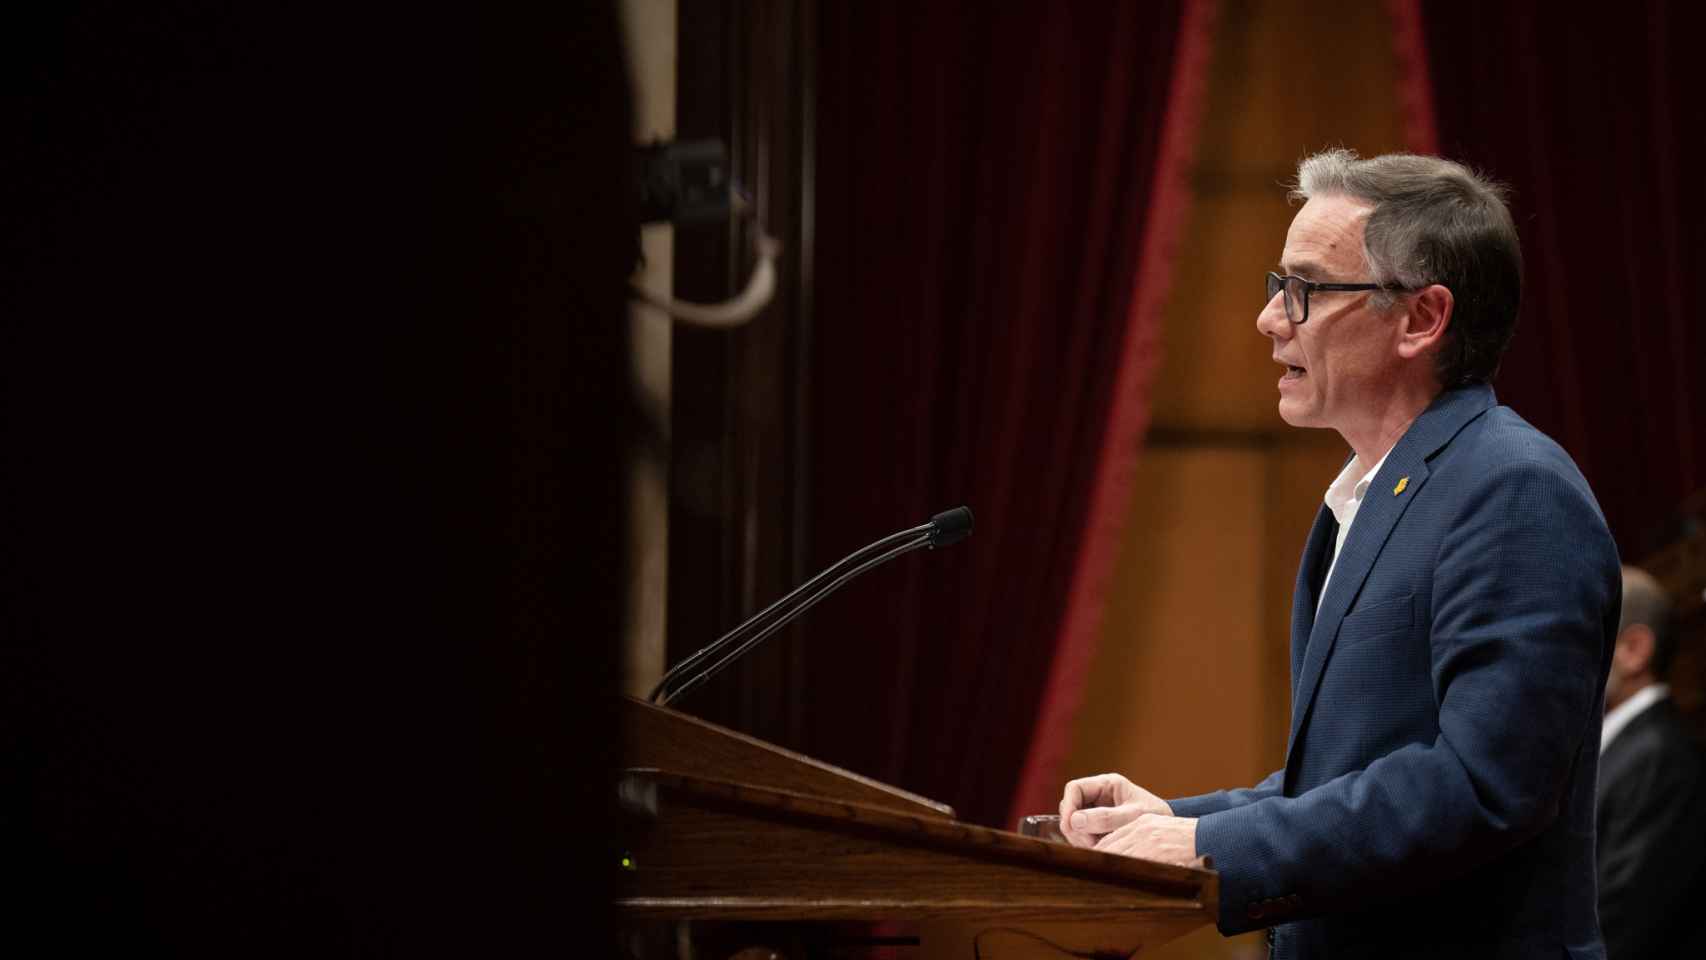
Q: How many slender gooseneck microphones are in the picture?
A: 2